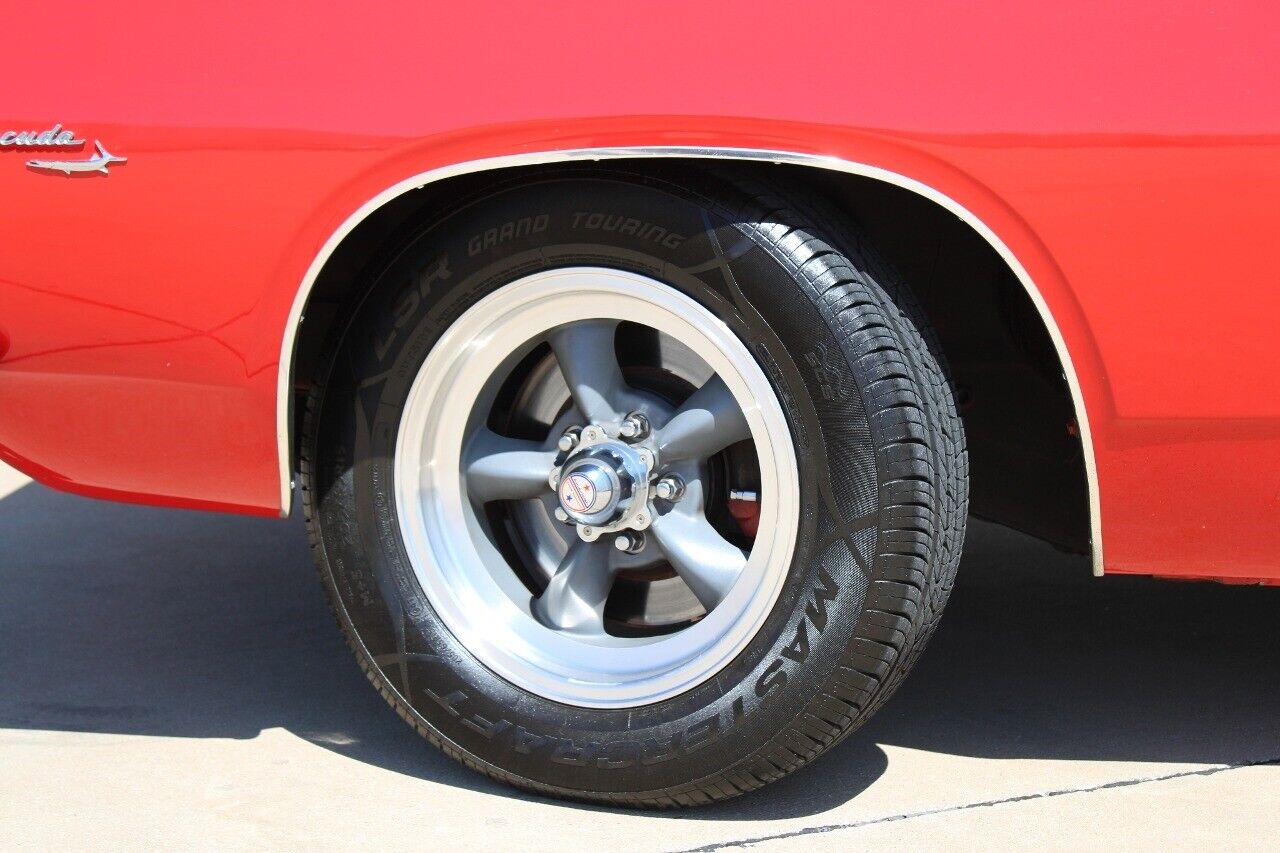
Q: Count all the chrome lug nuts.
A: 5